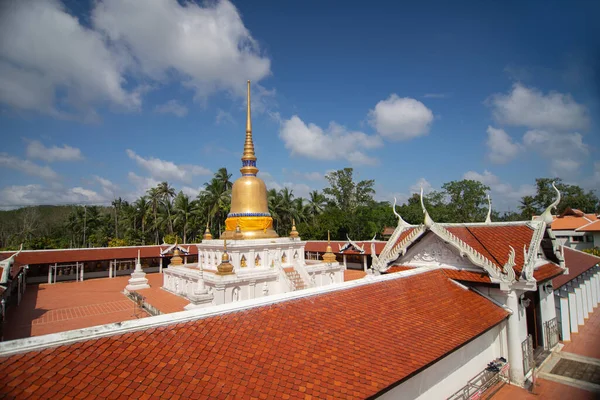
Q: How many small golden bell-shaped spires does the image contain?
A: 6